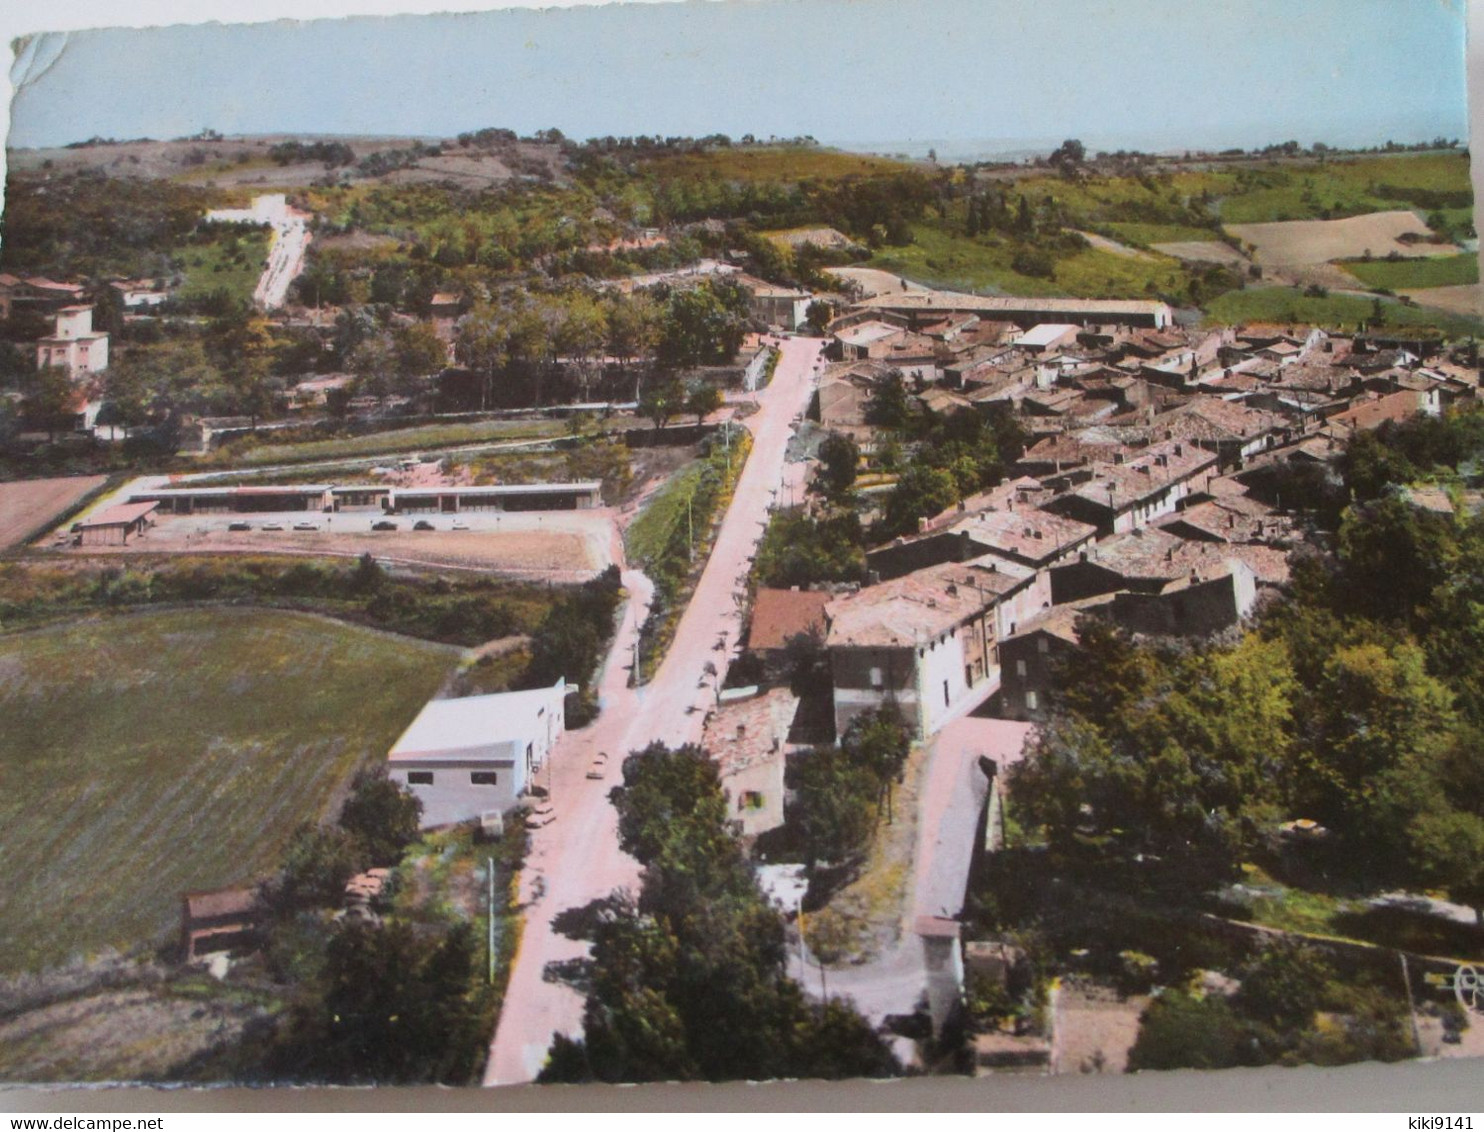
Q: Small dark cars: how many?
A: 3